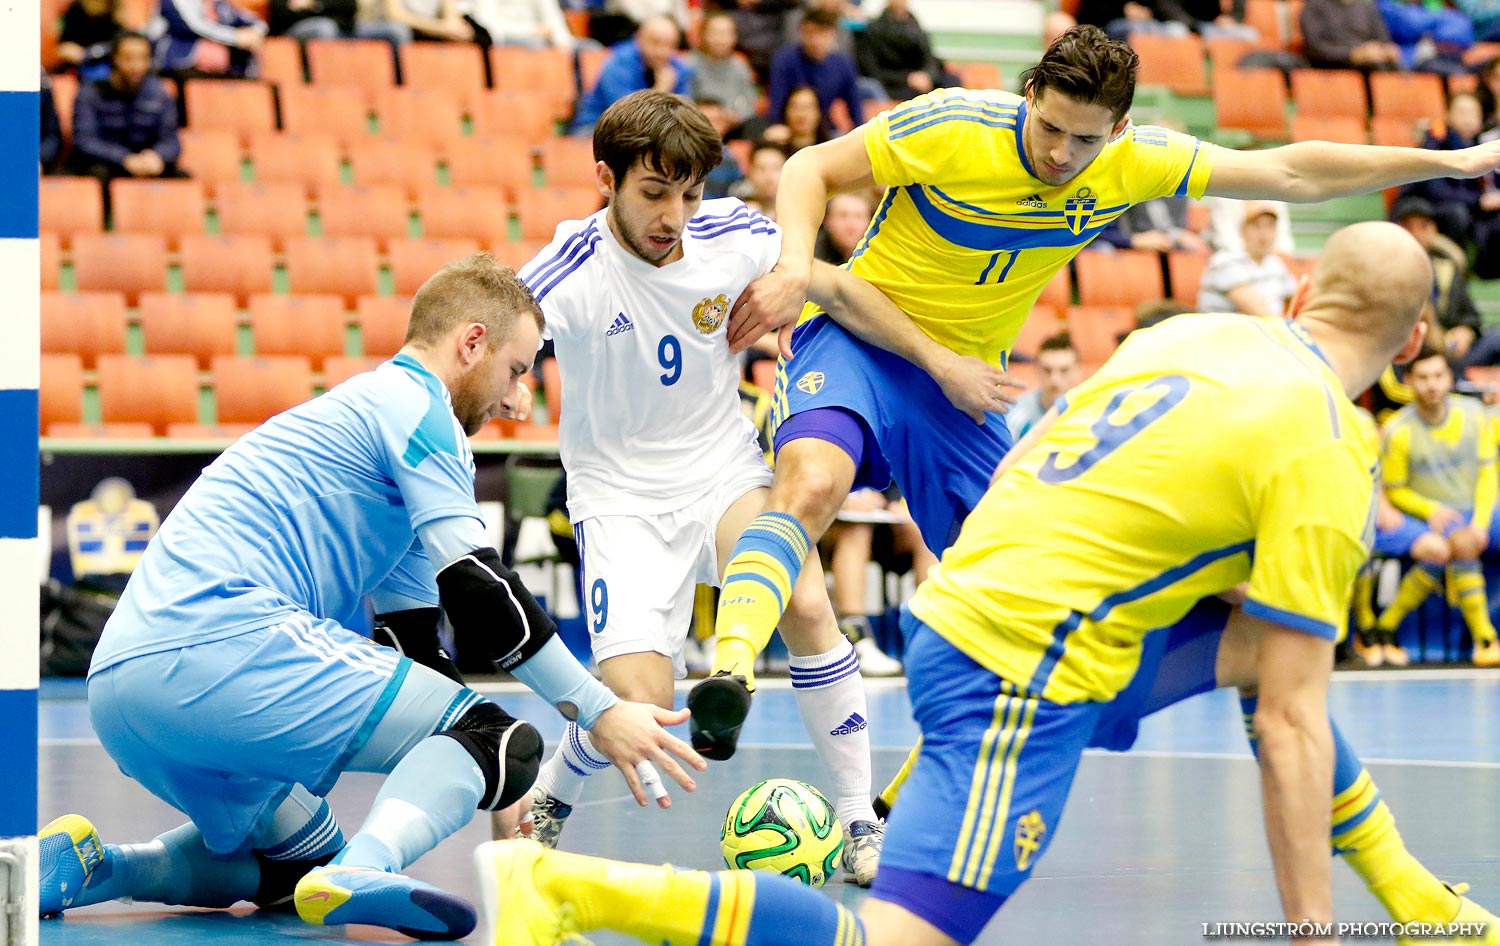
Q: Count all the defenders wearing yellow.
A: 2